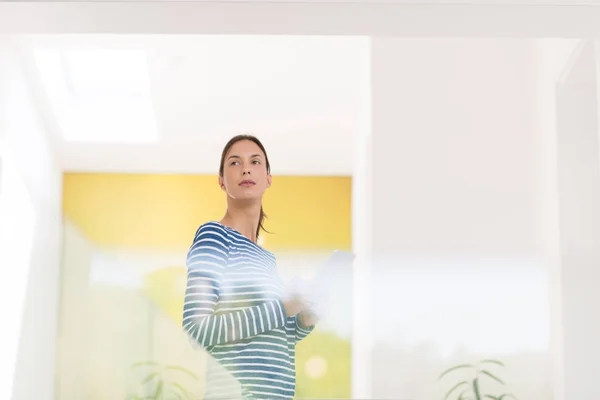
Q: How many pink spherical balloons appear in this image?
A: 0